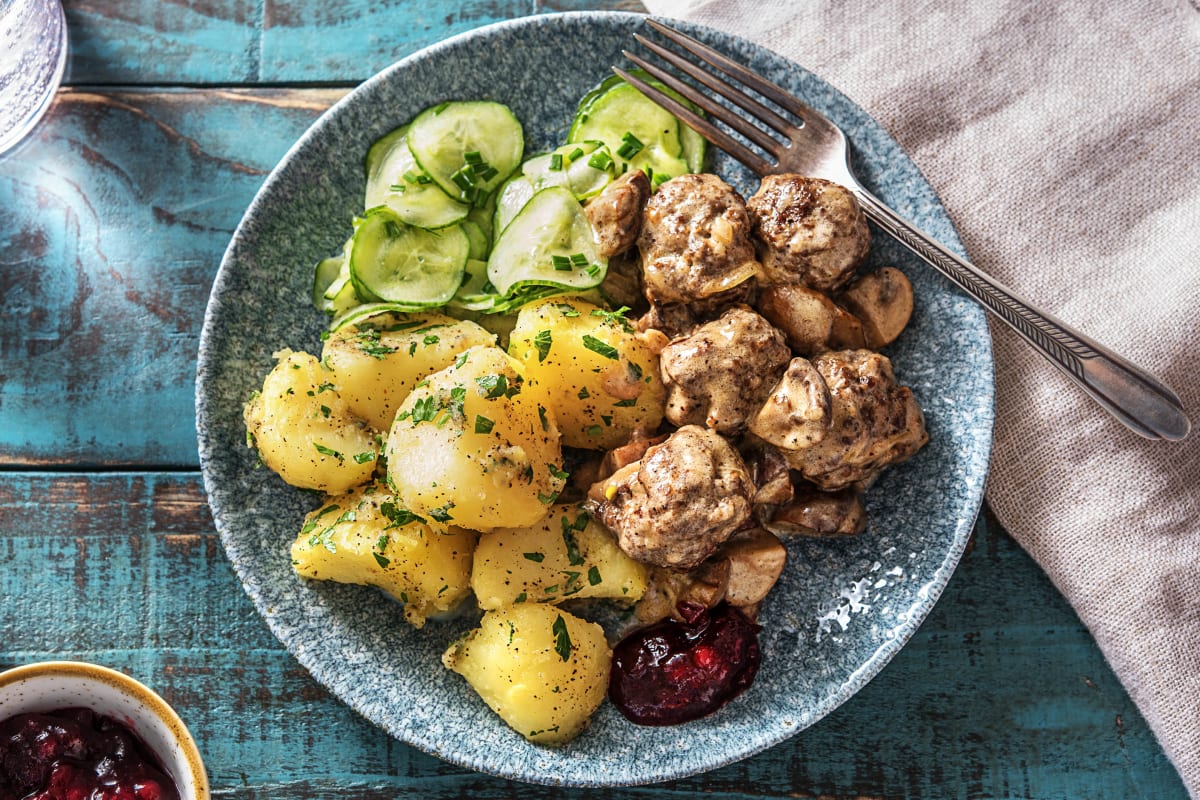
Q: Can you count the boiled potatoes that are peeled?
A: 7